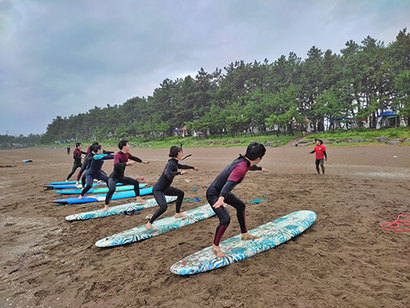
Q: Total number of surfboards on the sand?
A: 7